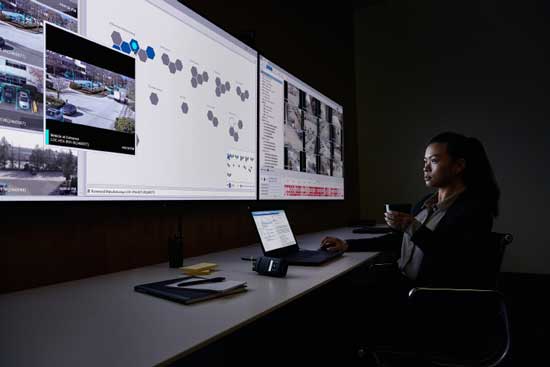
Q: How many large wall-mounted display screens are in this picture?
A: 2